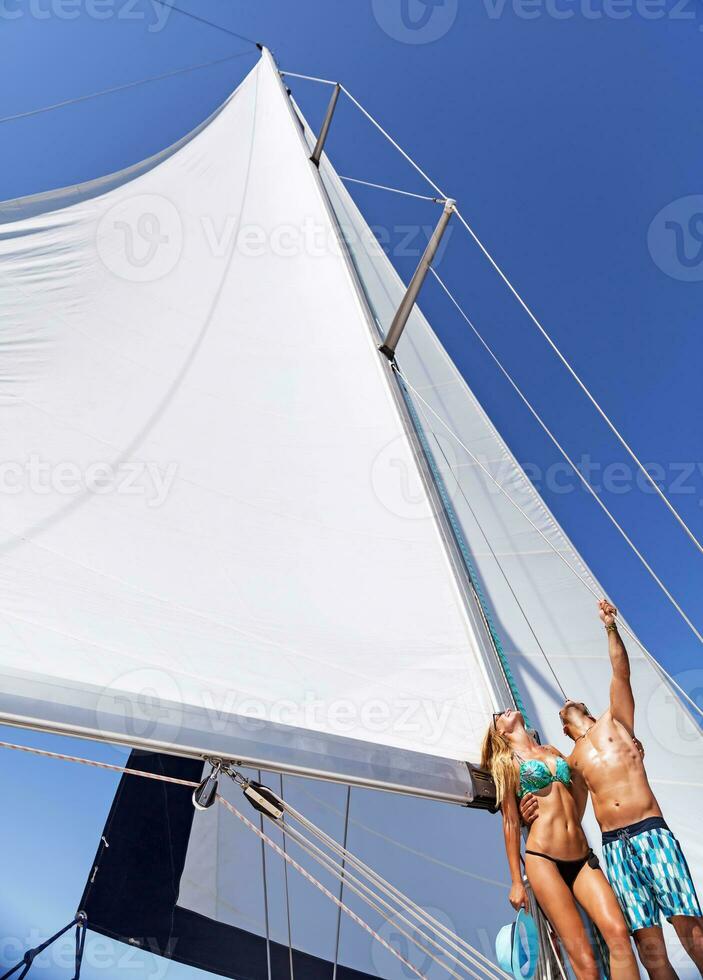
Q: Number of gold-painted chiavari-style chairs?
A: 0